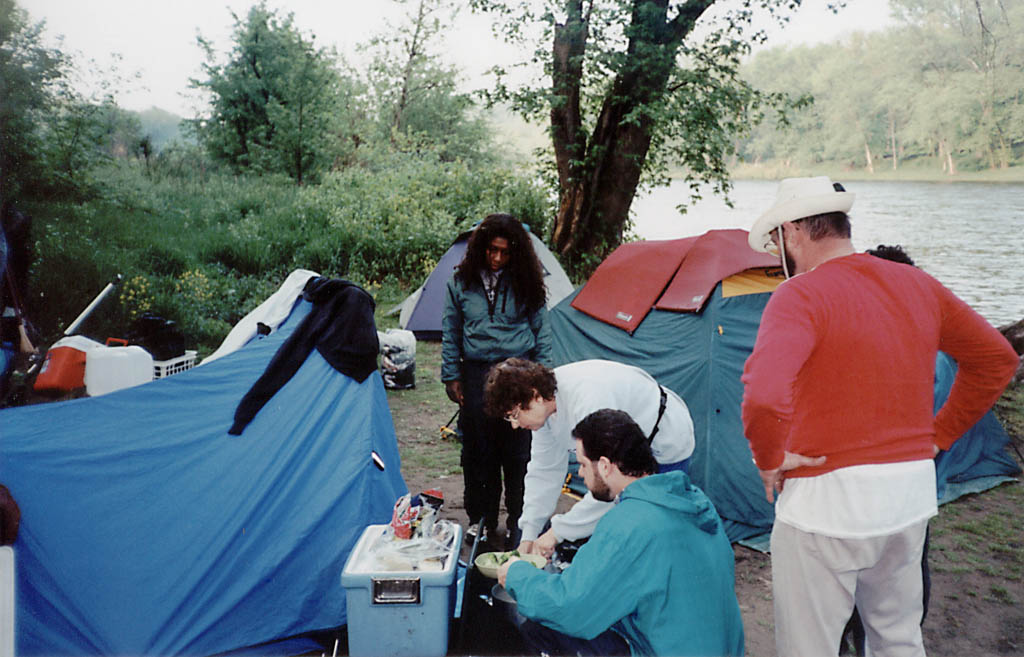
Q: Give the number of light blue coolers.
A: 1